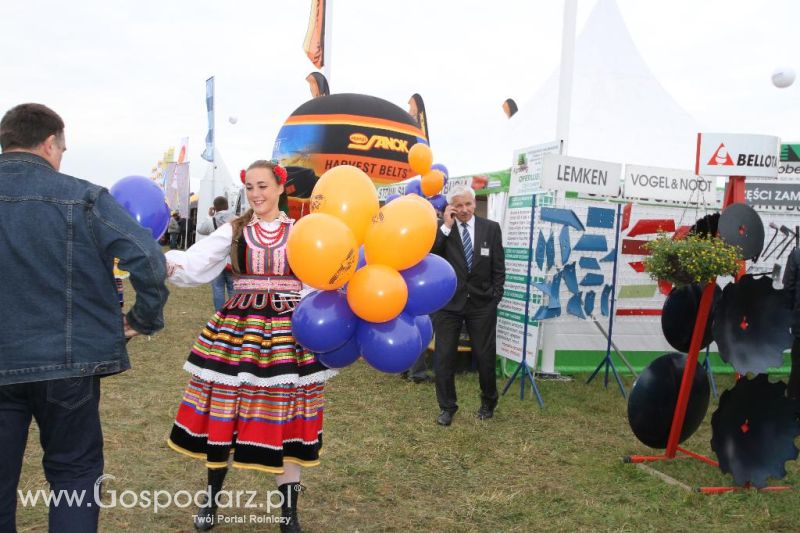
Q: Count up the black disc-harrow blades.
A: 6